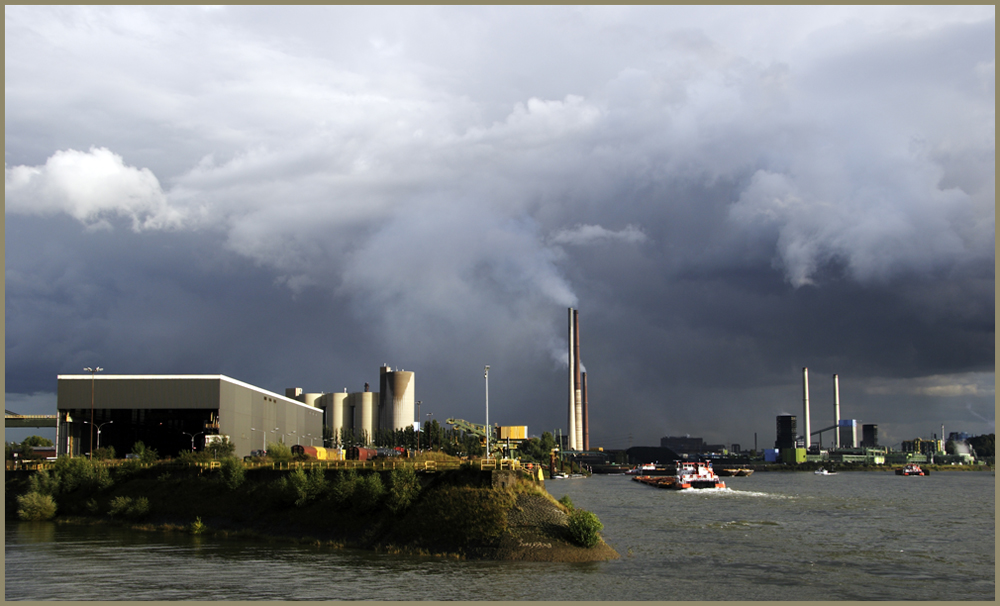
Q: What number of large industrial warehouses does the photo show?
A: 1